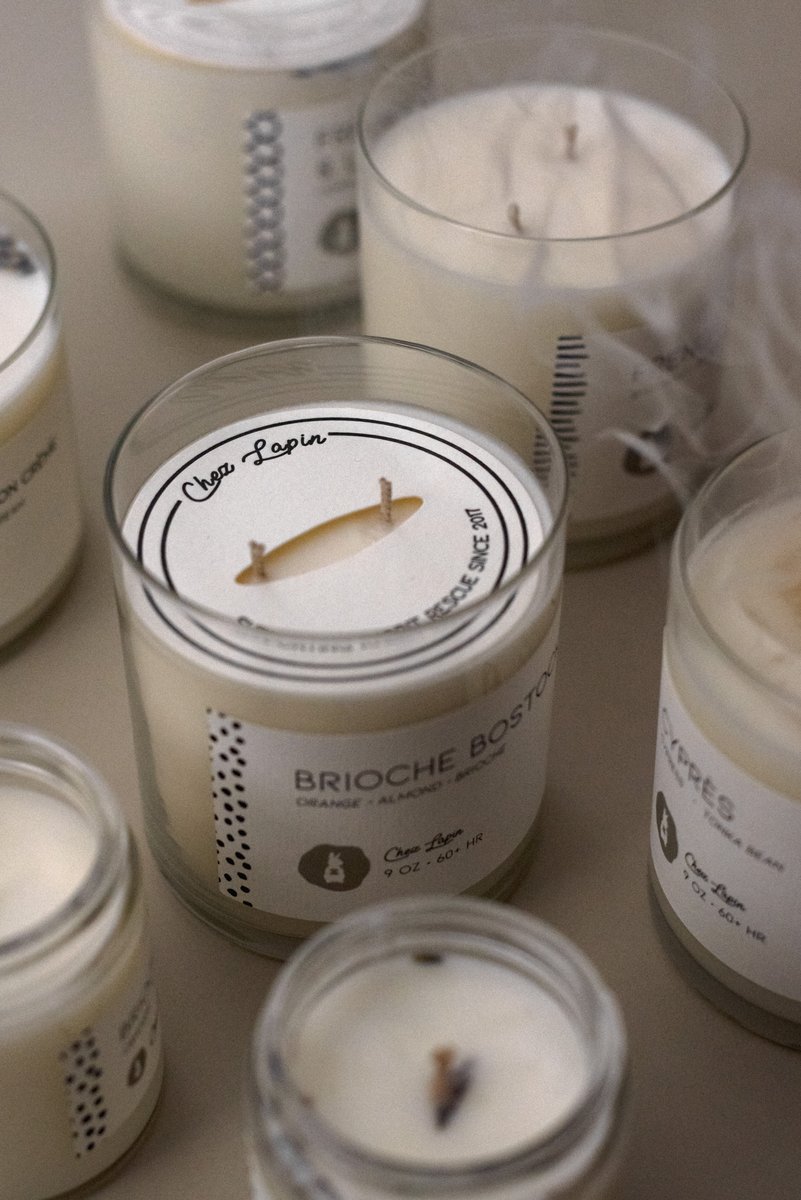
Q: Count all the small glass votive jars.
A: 2